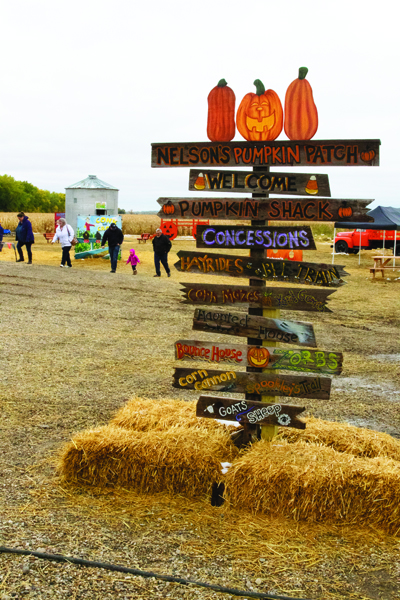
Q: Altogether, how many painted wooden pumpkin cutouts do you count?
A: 3